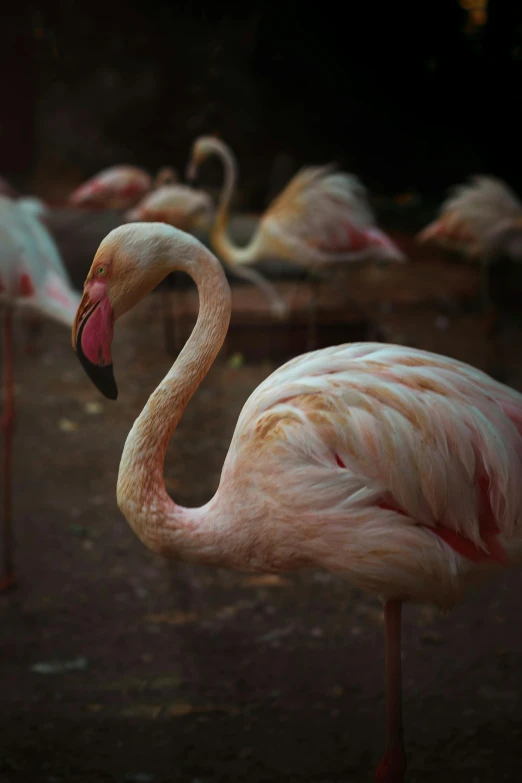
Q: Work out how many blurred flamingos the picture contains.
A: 5